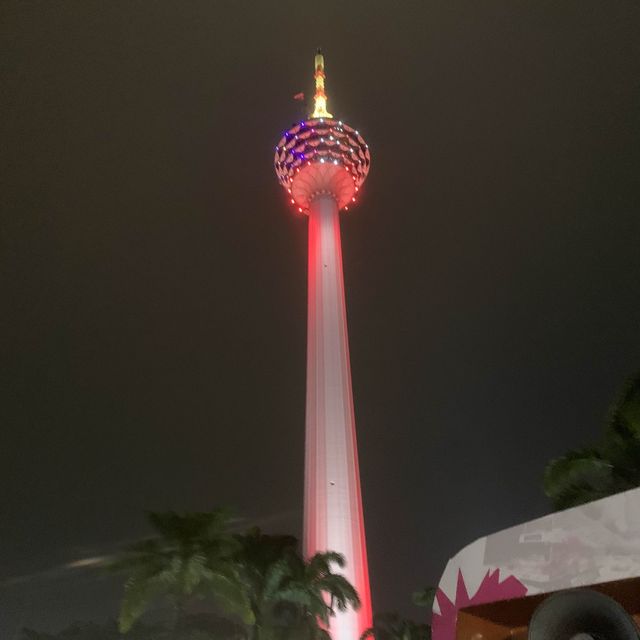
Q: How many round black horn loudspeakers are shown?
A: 1